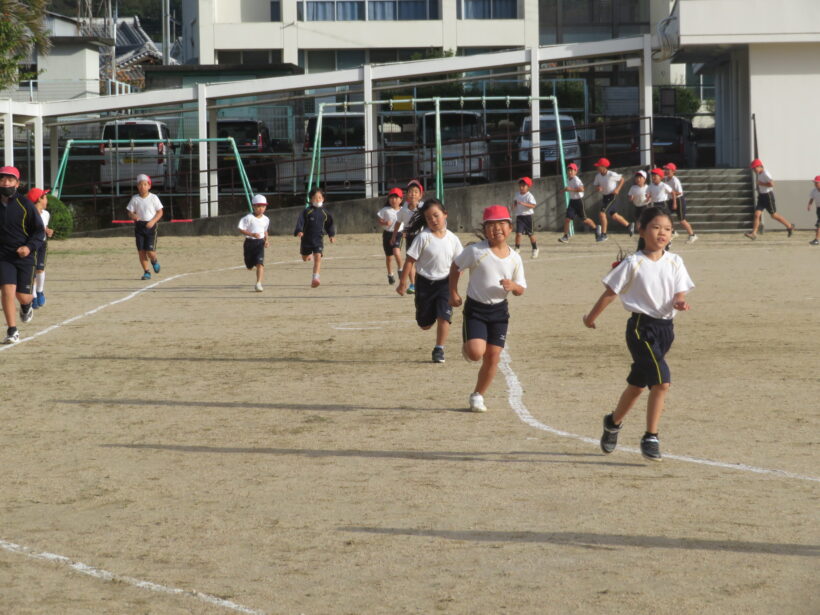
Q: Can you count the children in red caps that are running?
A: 12